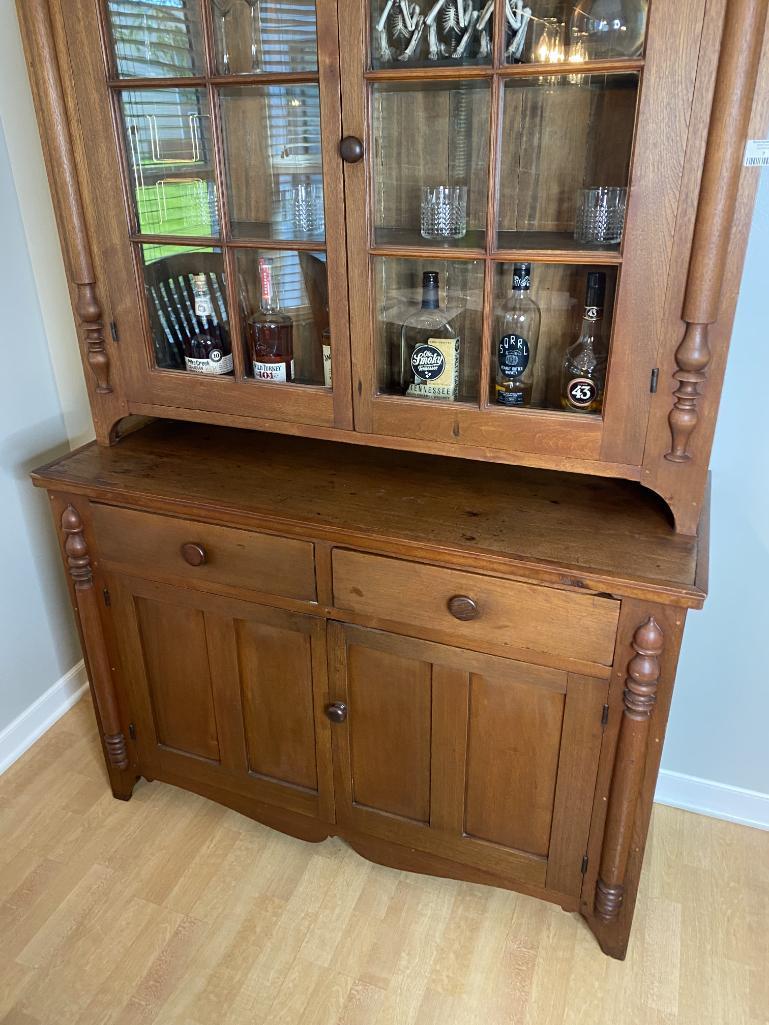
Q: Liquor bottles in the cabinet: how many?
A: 6